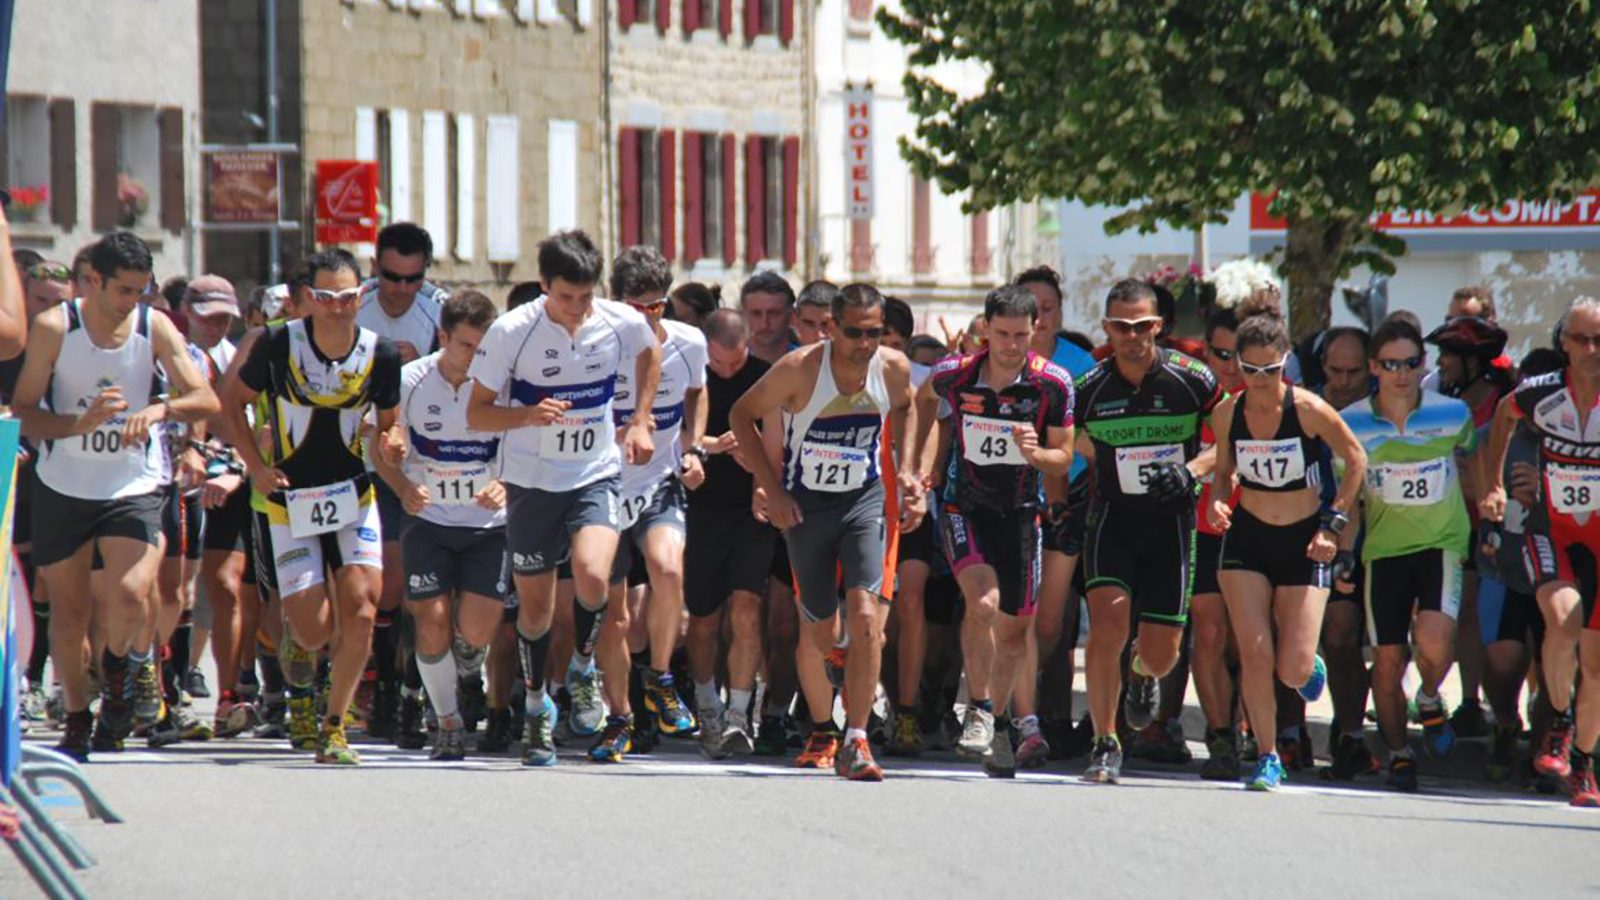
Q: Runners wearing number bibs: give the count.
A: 11